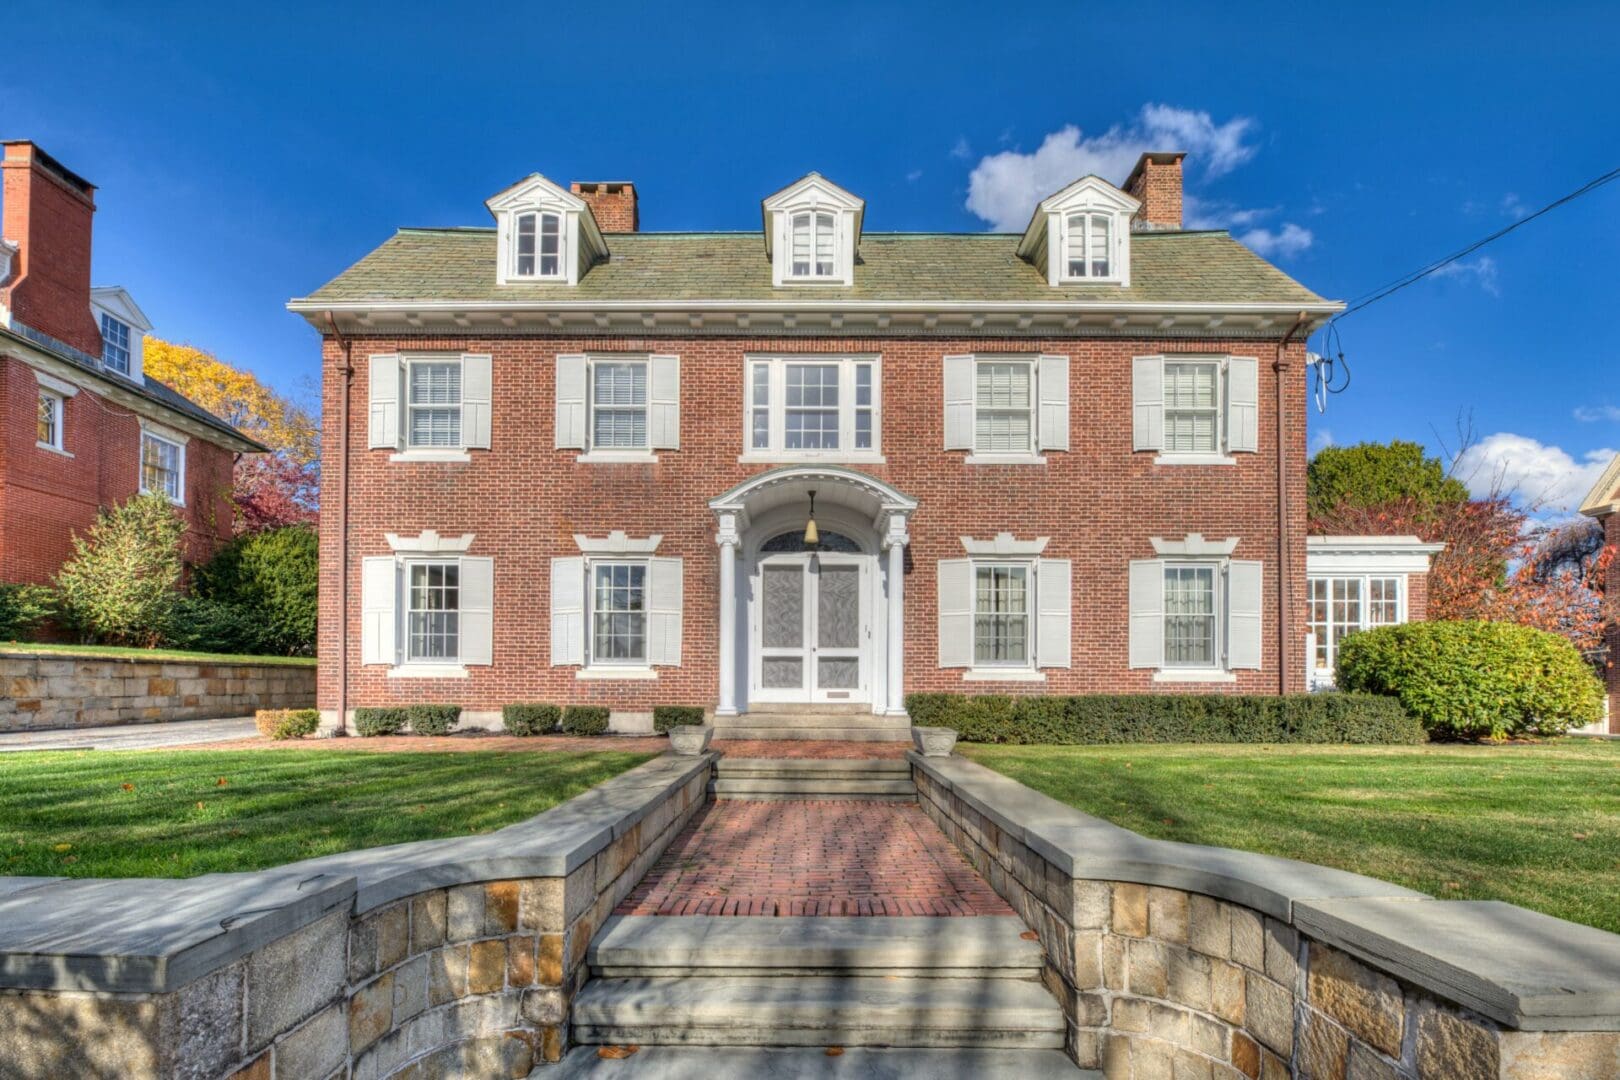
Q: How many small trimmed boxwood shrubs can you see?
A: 6